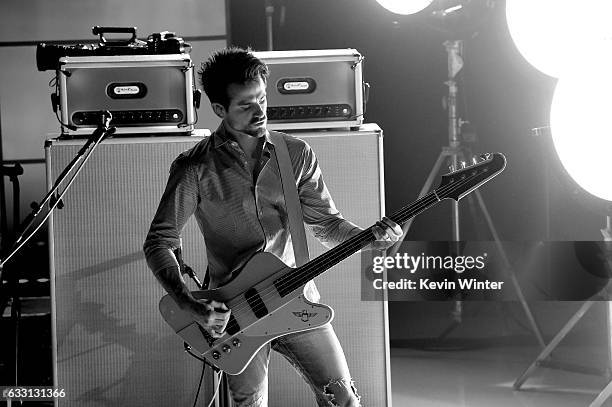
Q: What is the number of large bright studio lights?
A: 3